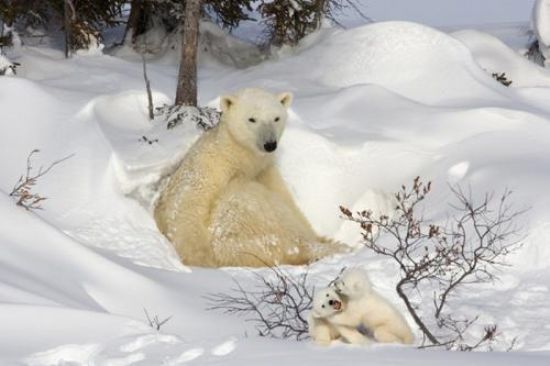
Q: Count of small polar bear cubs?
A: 2